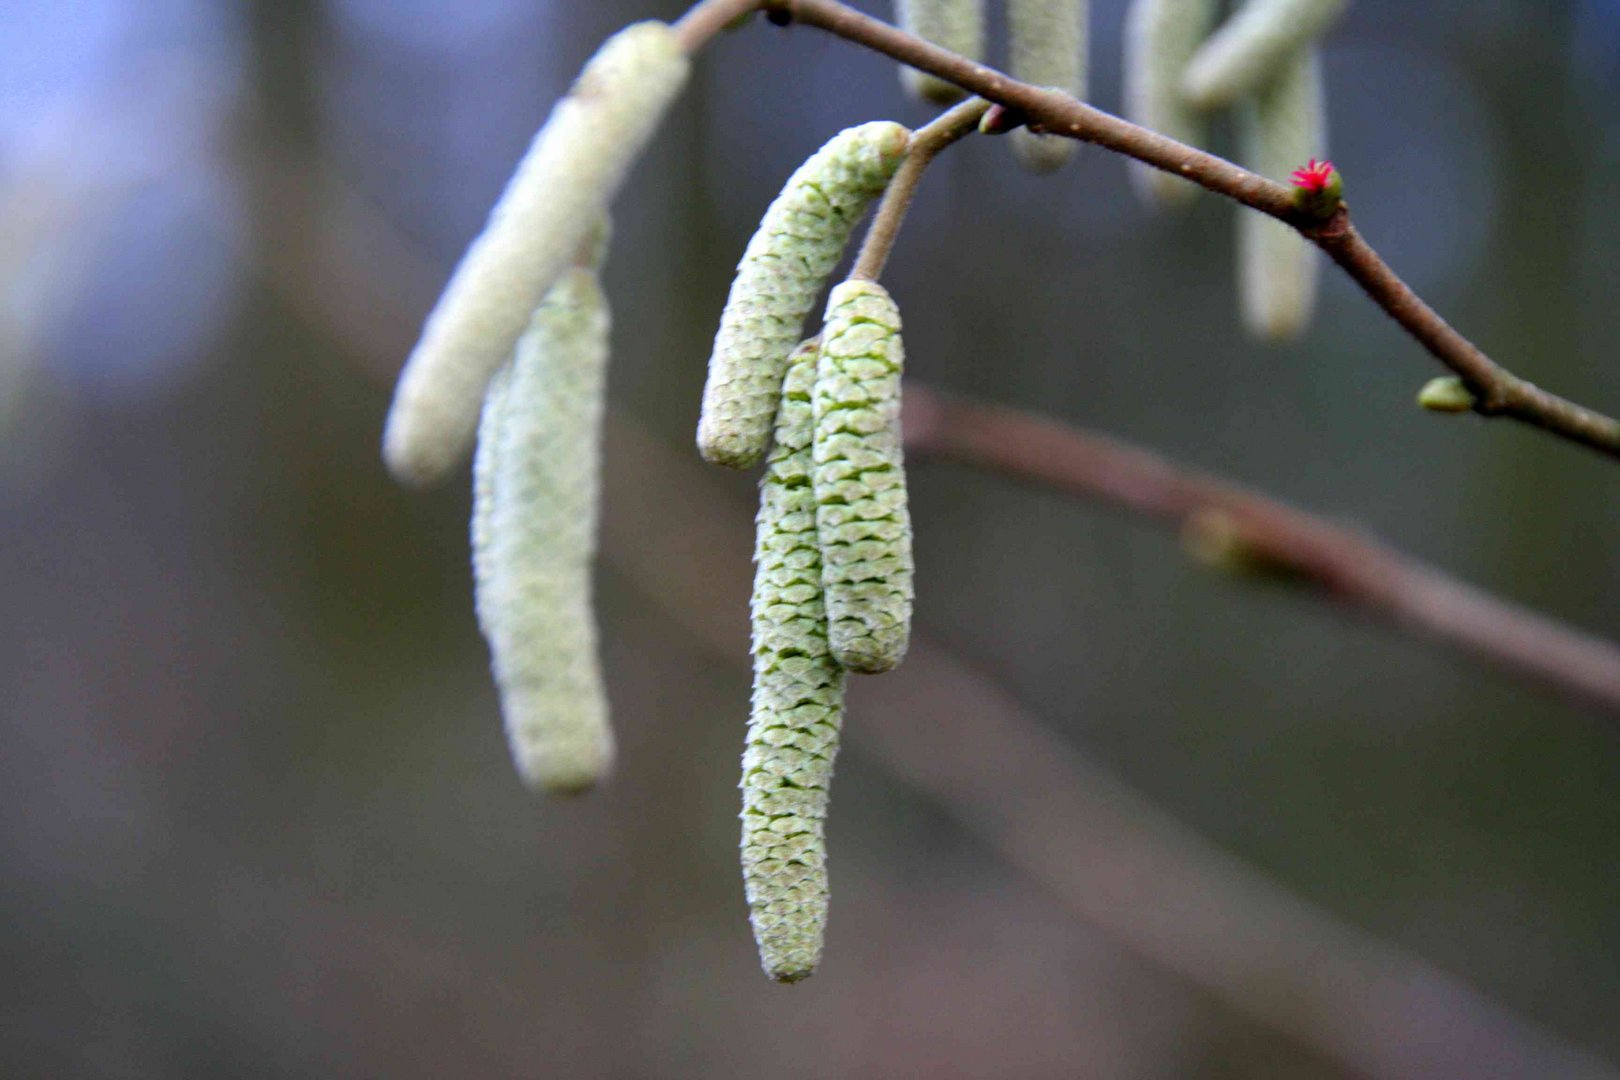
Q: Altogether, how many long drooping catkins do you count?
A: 11